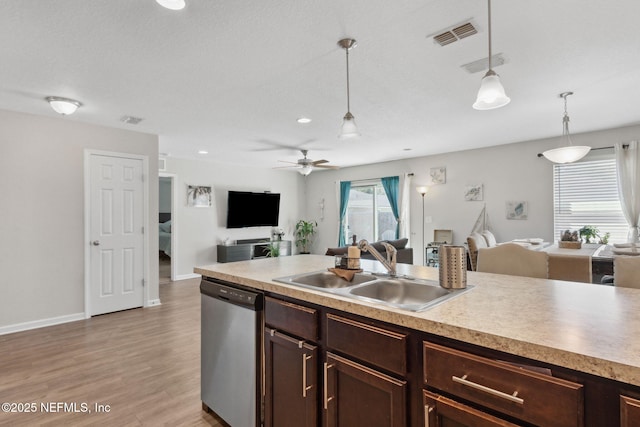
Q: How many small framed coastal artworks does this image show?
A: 3